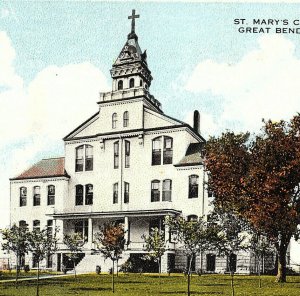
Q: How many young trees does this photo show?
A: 8